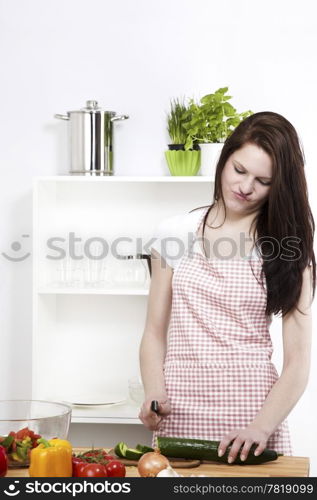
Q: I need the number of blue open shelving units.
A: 0